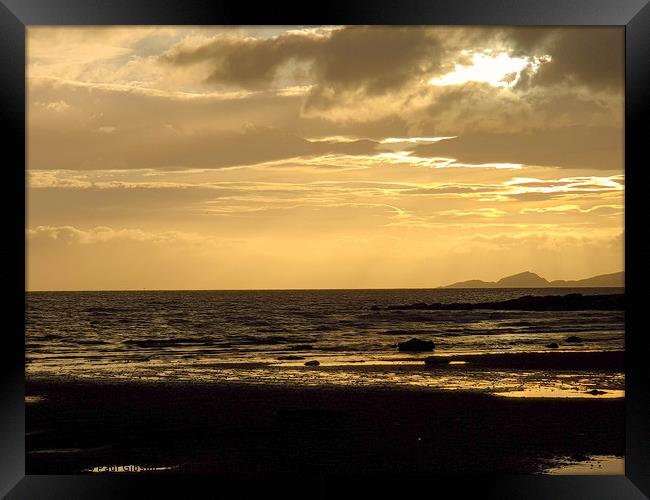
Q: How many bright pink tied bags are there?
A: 0